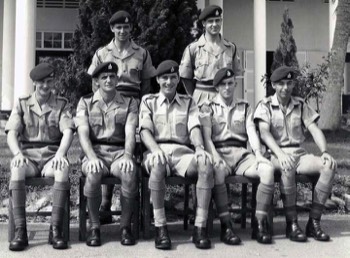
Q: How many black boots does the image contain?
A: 10